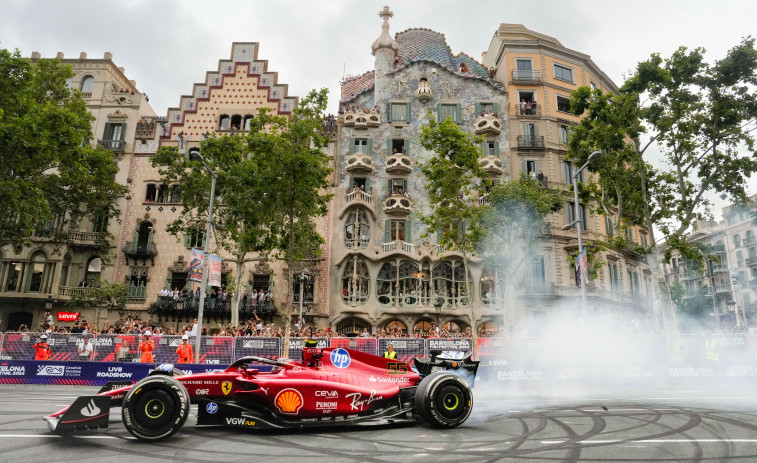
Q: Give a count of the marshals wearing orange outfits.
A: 3